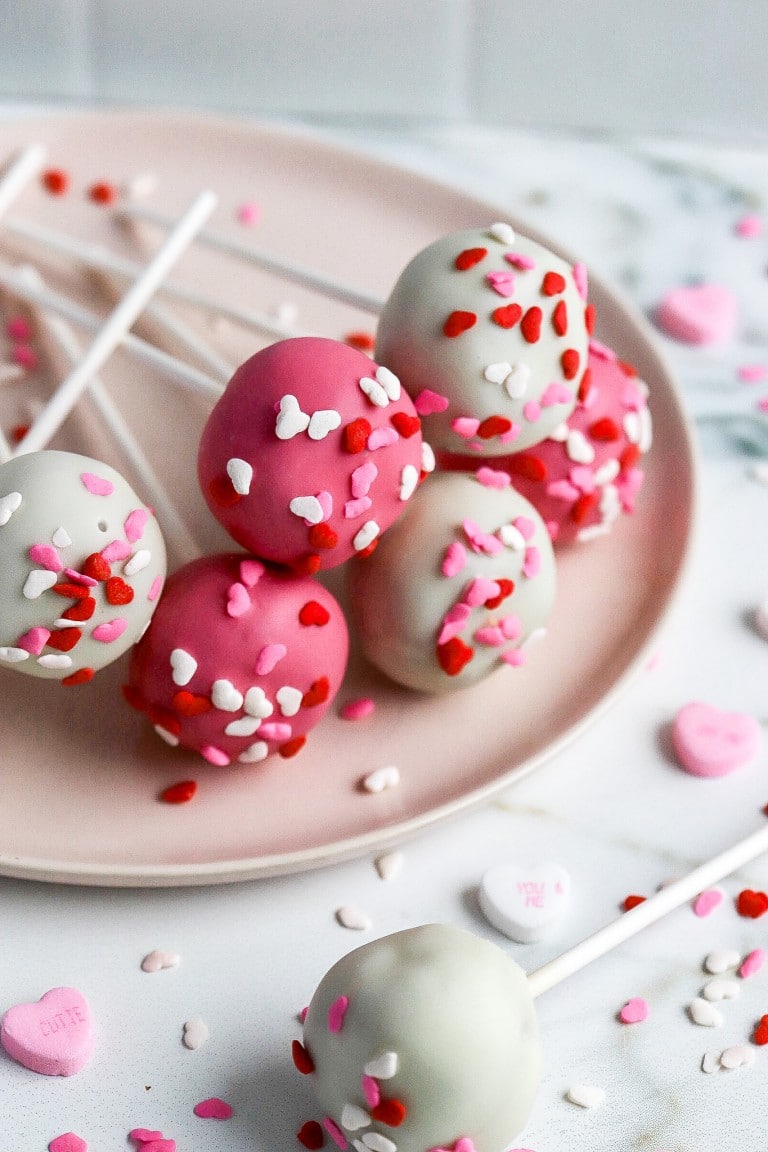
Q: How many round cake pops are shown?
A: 7